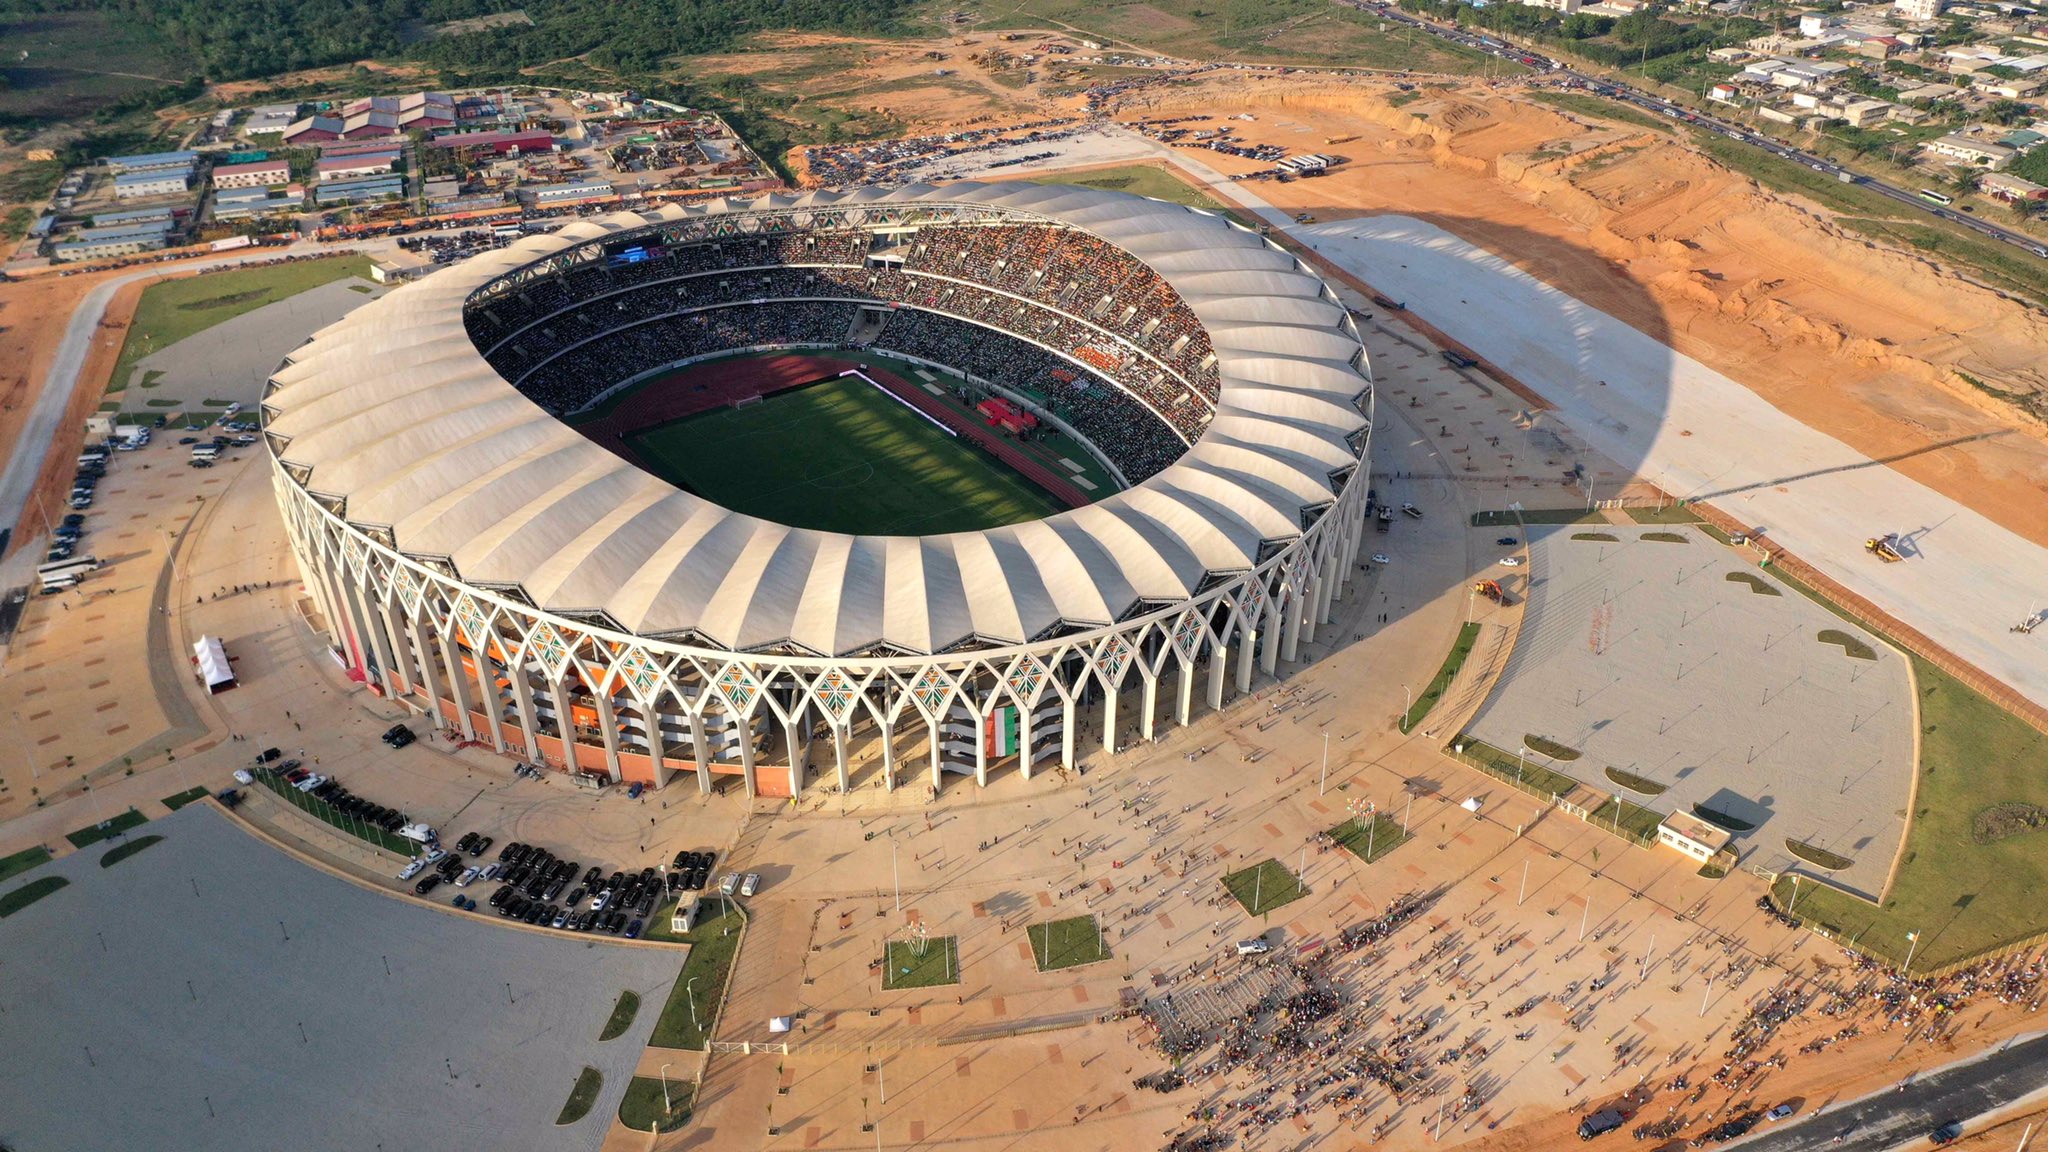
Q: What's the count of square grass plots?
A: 4